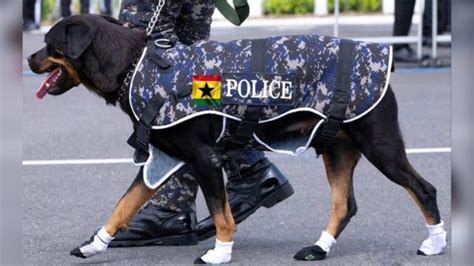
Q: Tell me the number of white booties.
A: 4